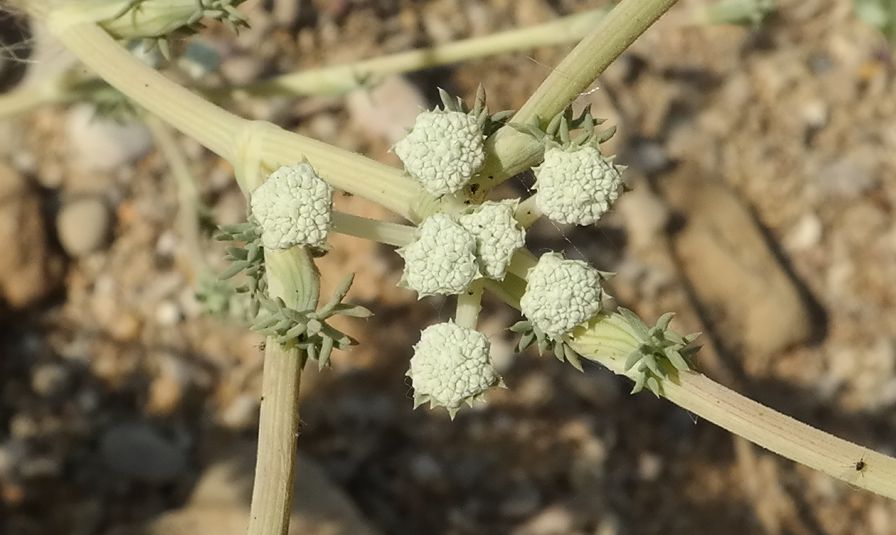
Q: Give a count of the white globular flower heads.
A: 7